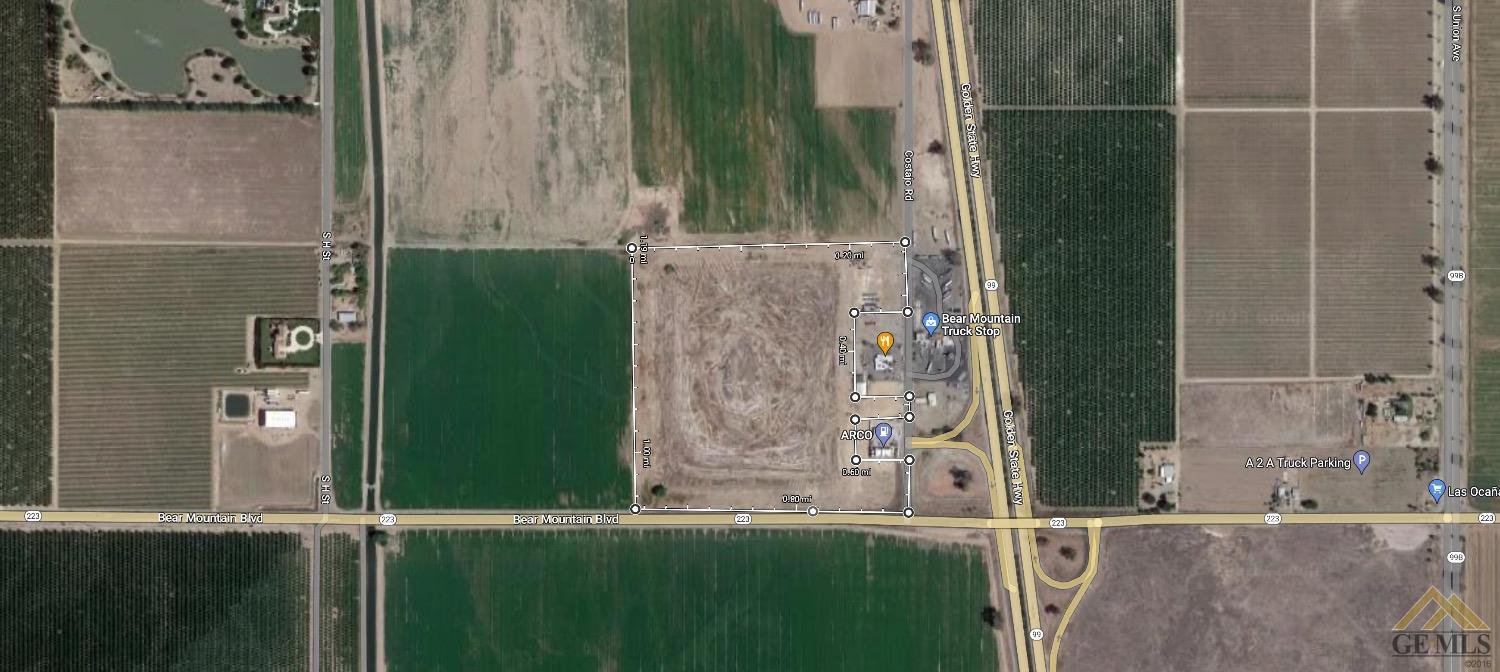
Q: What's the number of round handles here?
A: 13